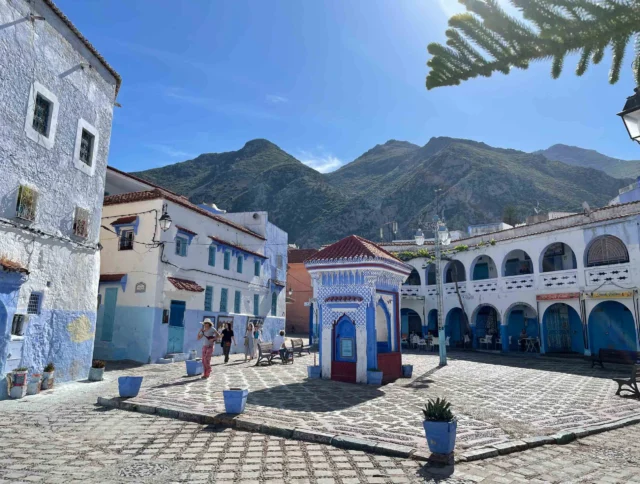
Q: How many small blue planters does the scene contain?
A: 7